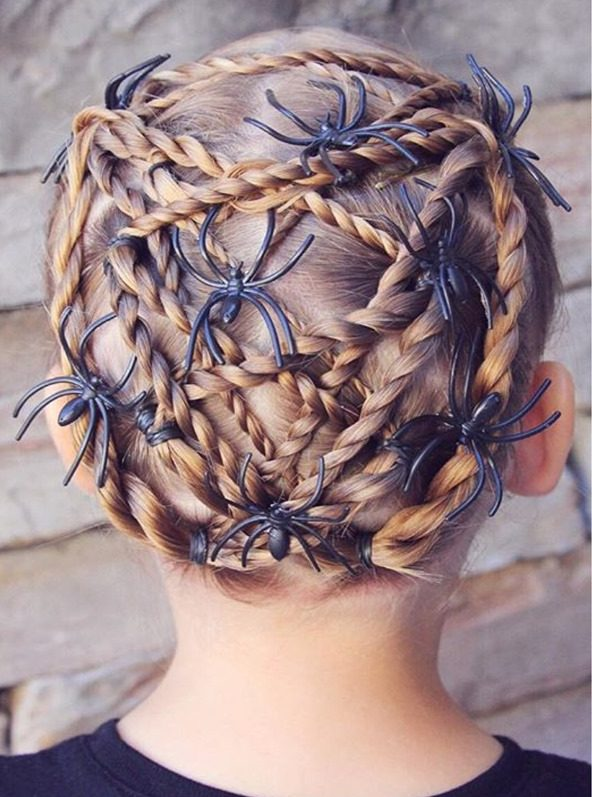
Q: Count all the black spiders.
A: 8